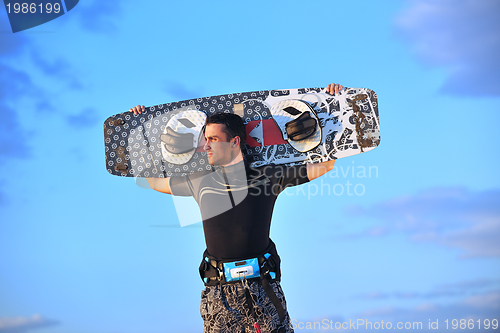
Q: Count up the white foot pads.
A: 2